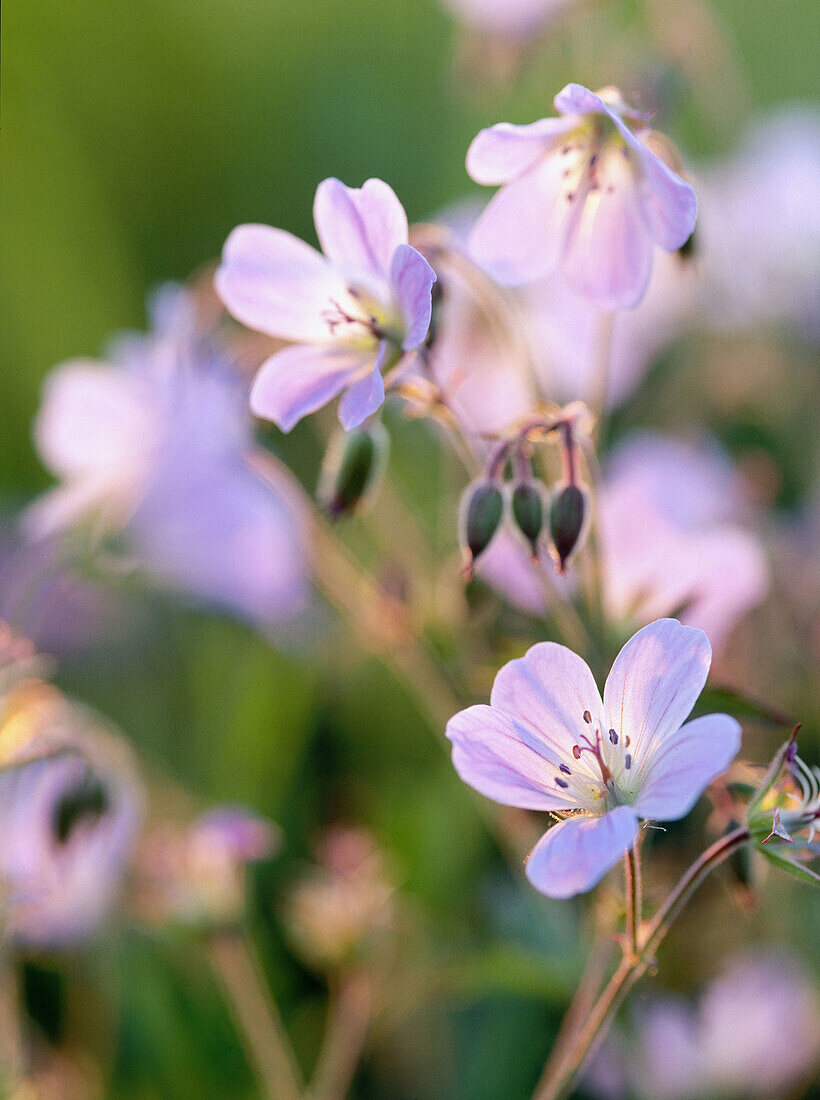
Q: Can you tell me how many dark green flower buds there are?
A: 4